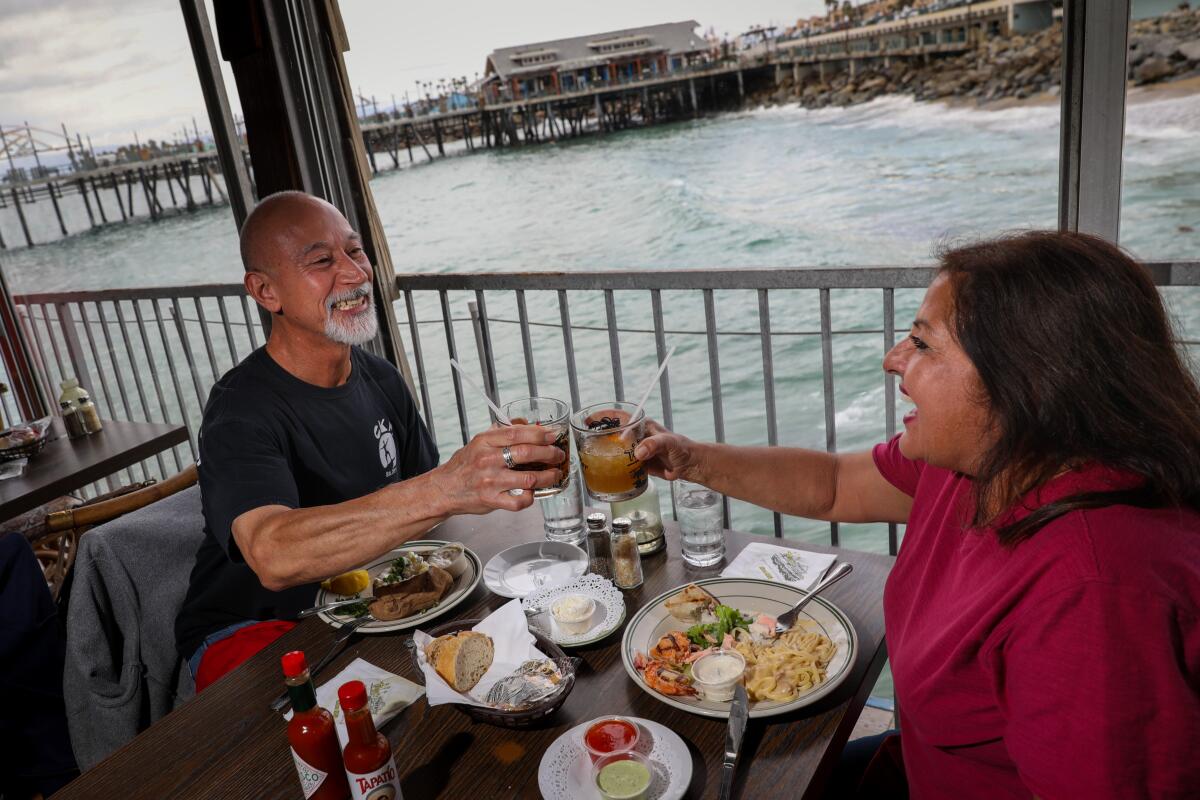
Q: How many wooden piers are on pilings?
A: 1